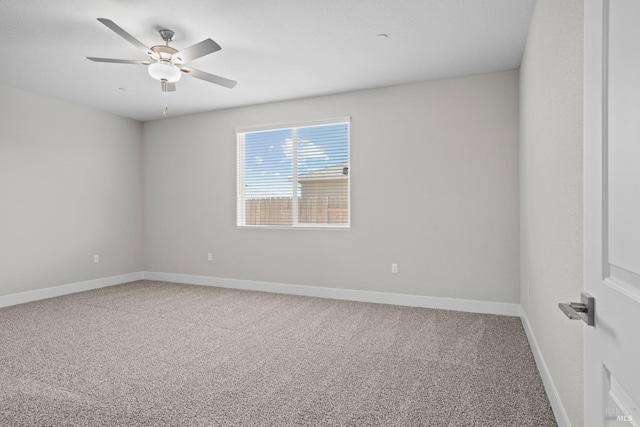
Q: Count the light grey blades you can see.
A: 5